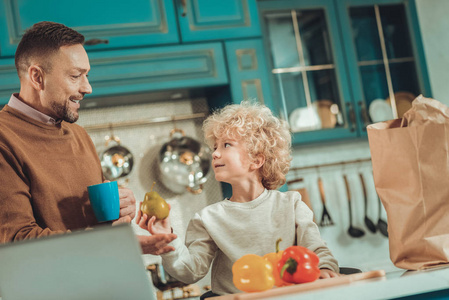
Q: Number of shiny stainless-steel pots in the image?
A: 2